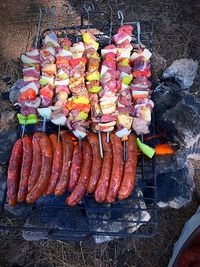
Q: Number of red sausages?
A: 12